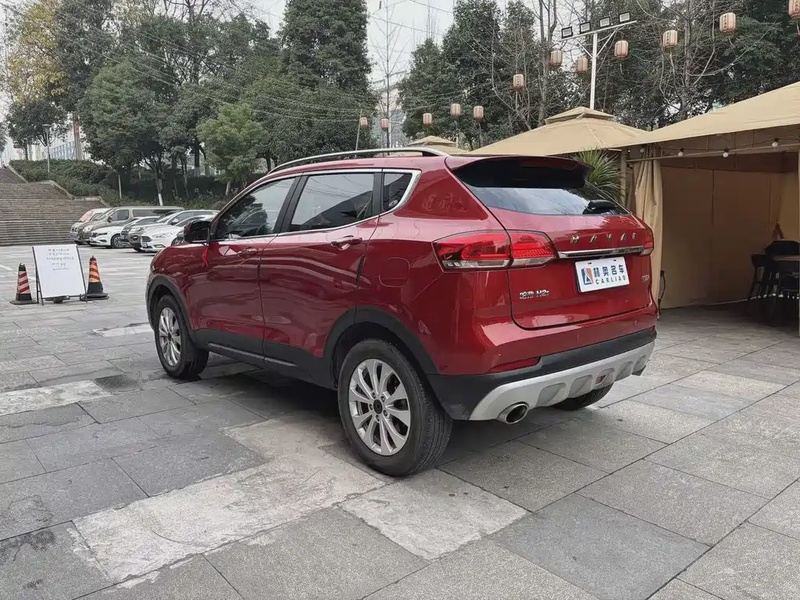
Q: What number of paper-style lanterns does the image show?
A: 12